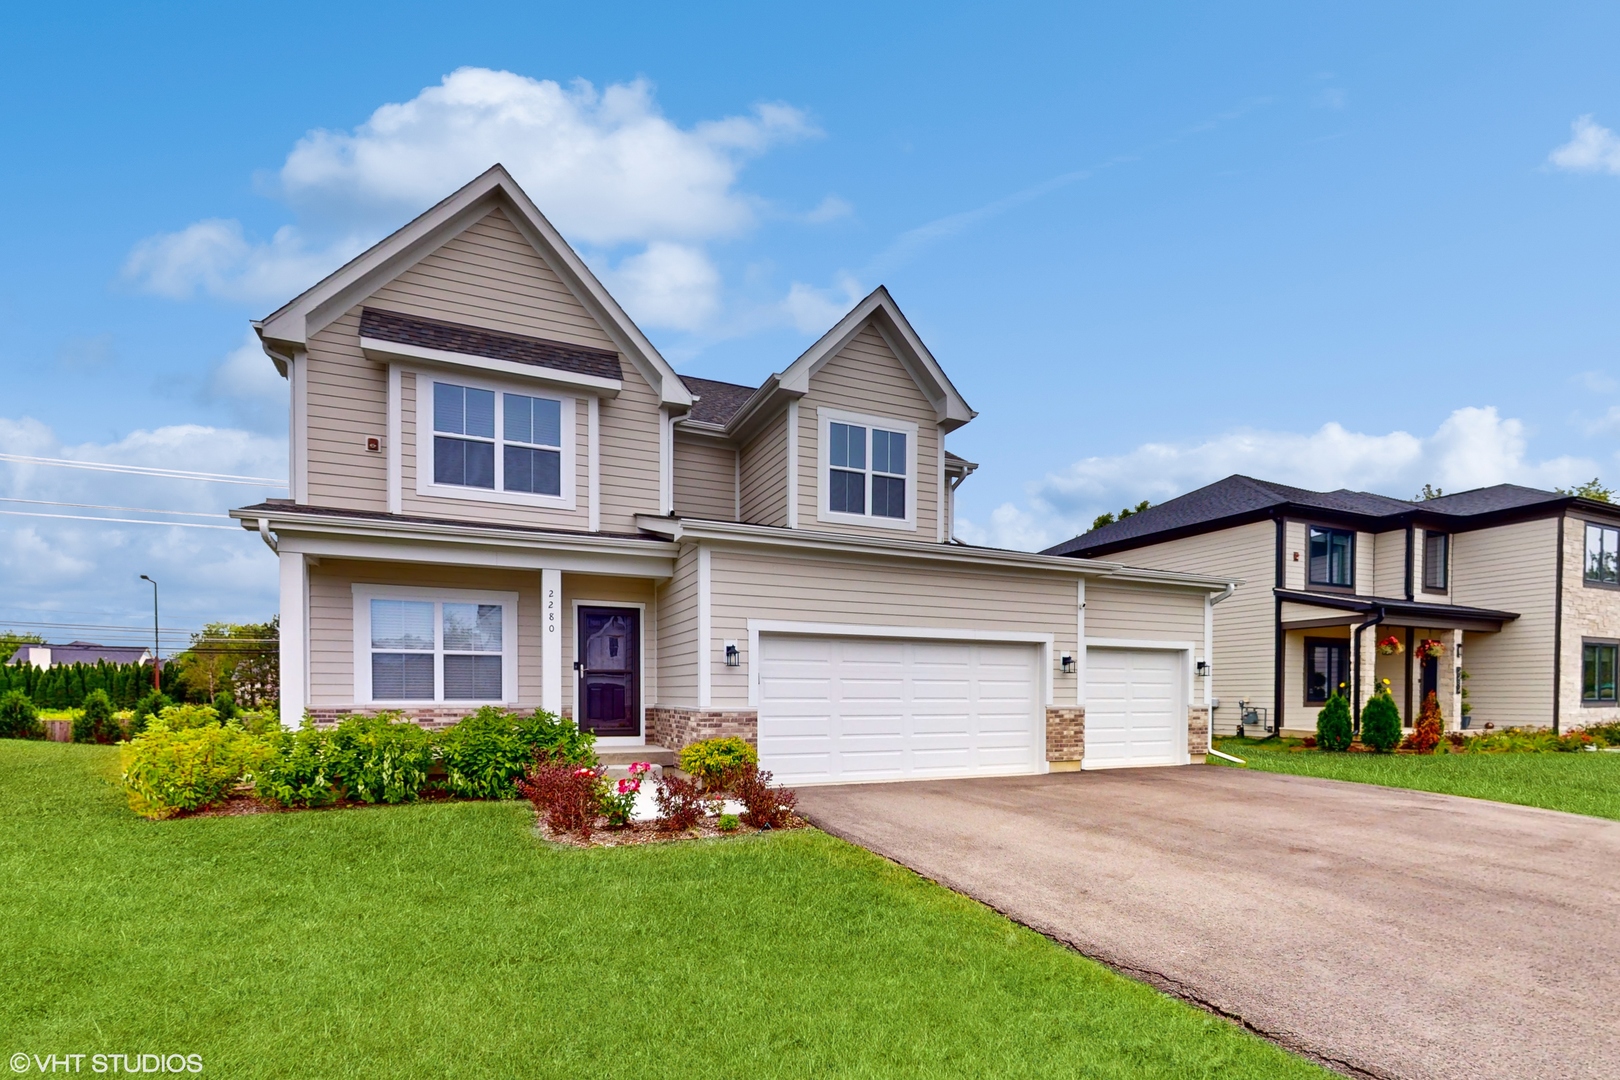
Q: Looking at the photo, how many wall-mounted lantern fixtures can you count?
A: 3